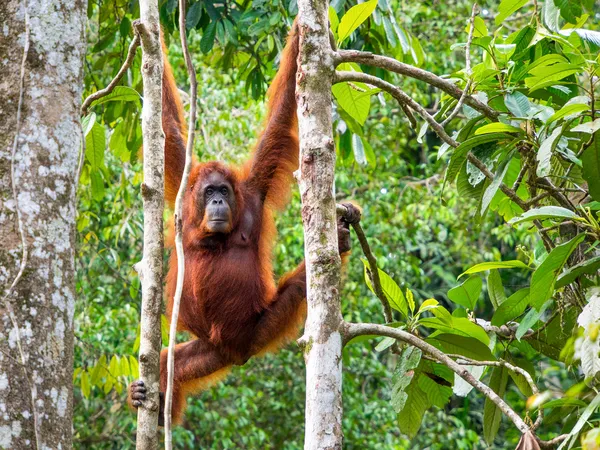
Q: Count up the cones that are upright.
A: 0